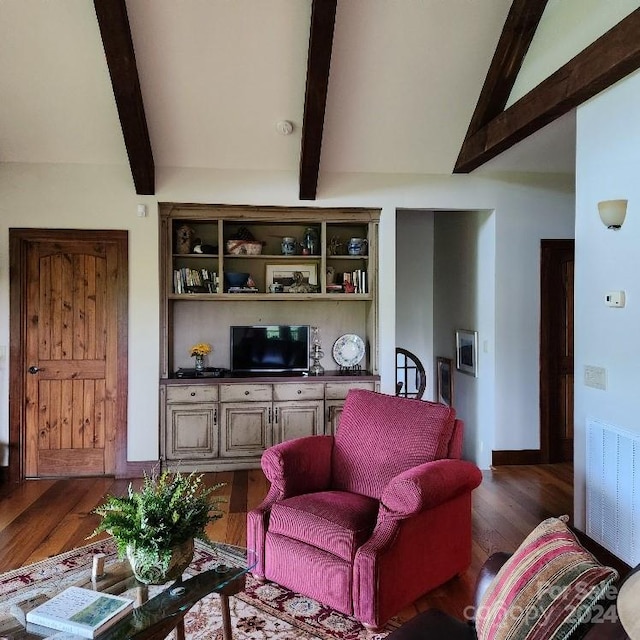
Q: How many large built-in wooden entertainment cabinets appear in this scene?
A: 1